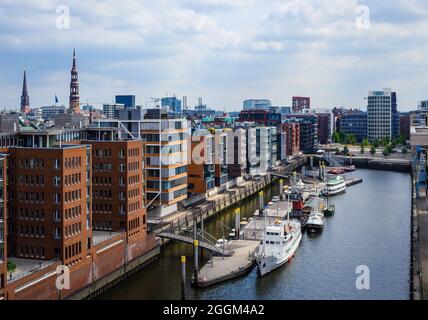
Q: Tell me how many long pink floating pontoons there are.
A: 0